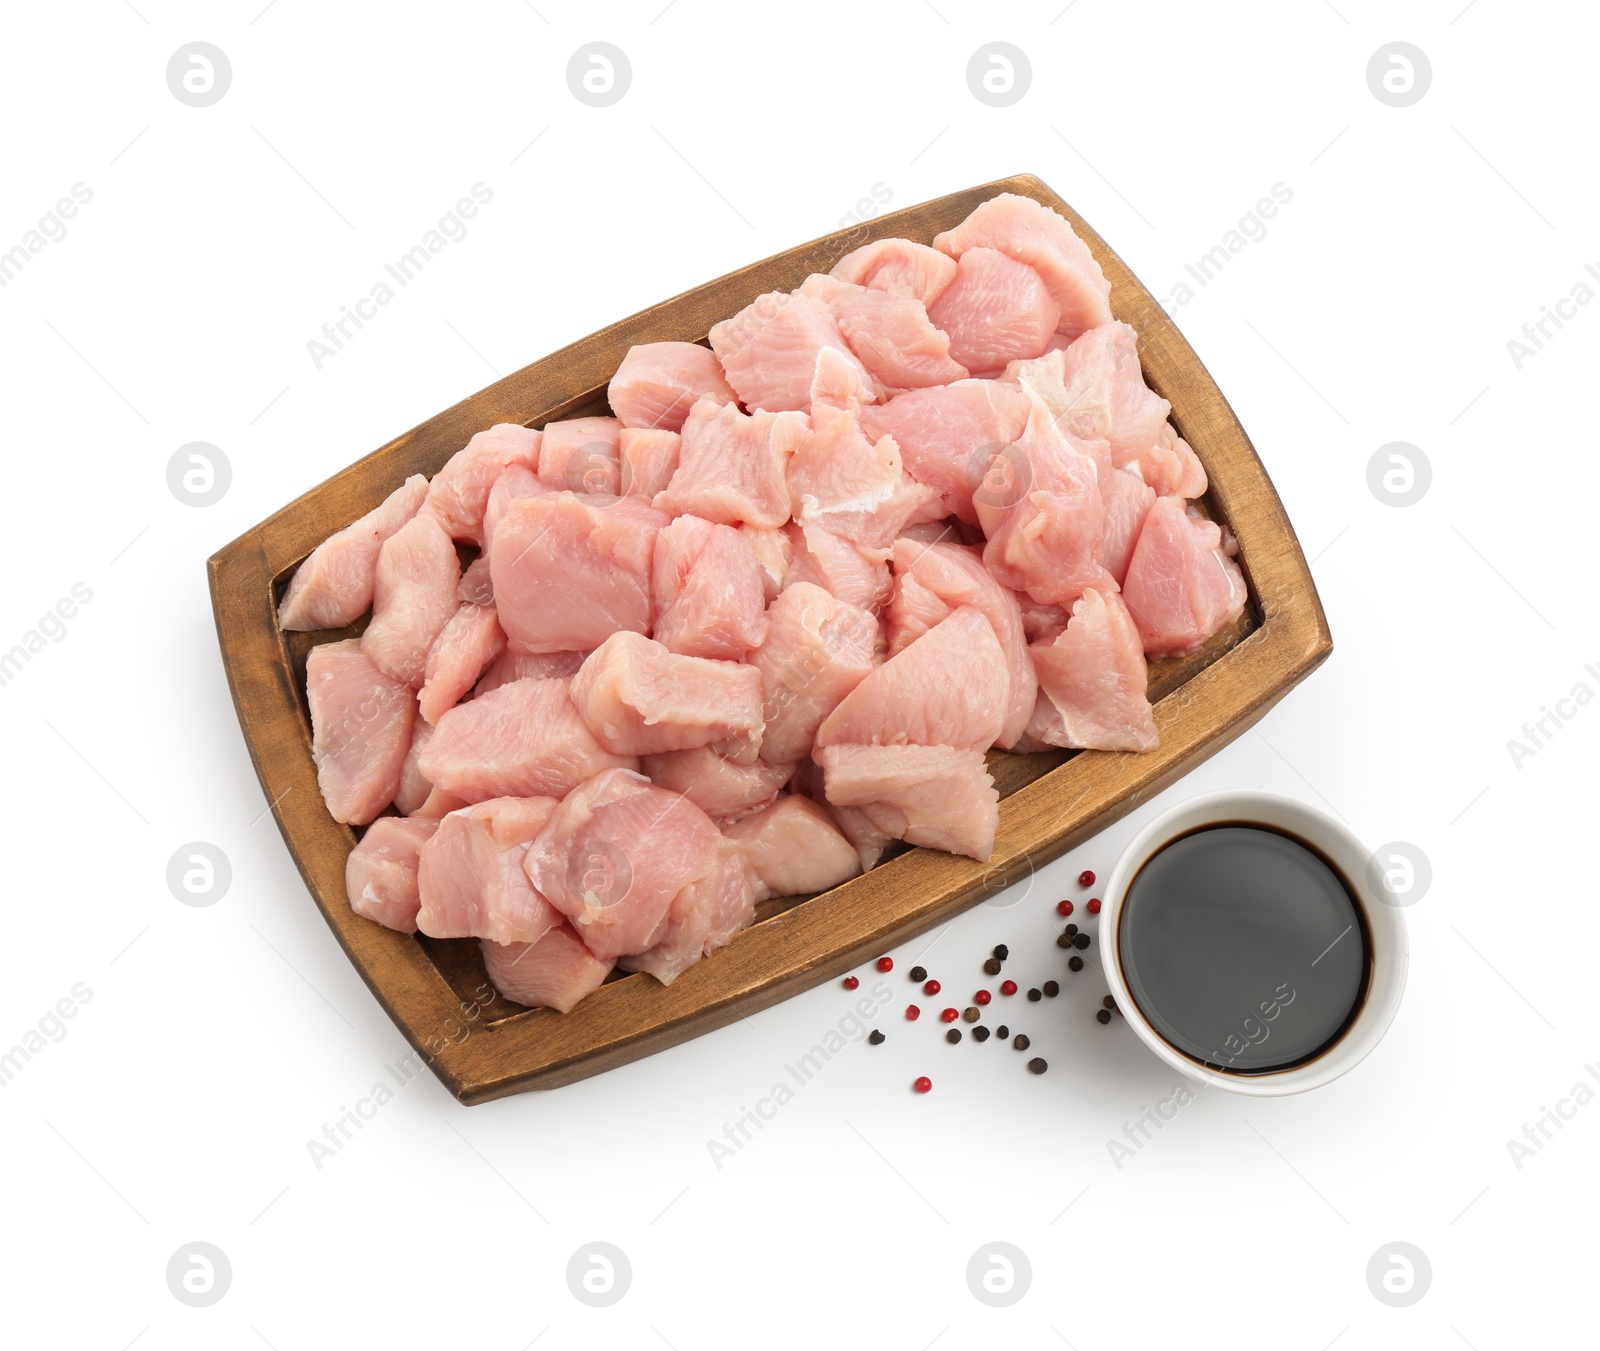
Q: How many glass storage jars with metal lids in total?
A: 0